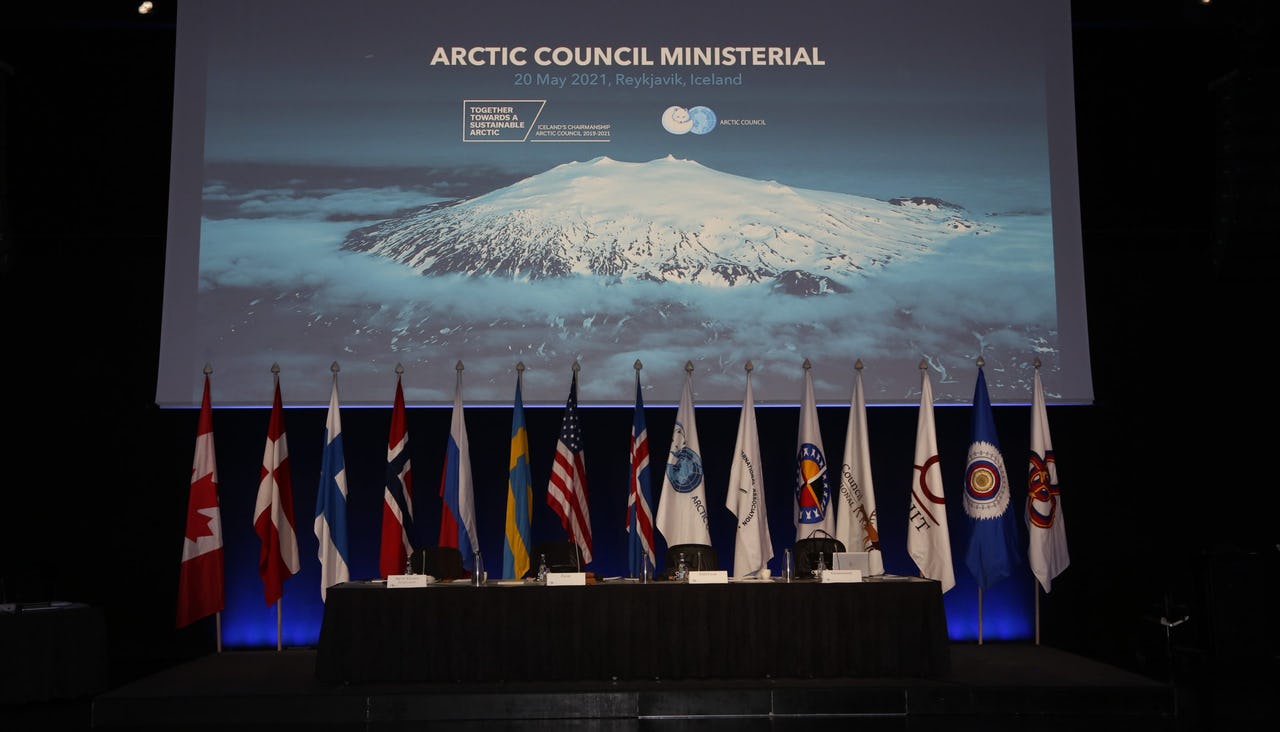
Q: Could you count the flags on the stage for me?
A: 15